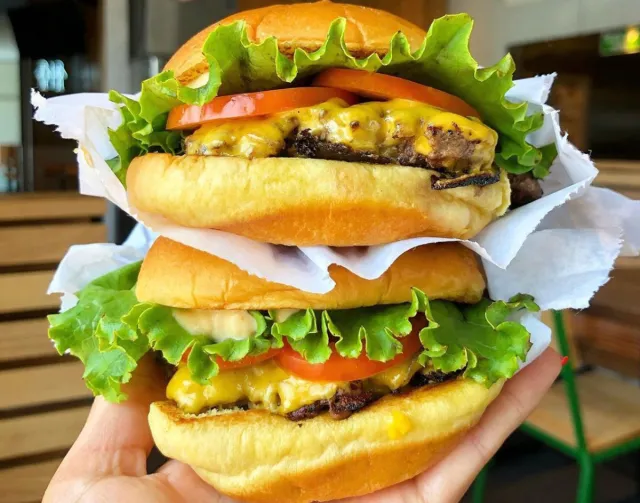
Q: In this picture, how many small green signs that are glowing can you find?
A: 1